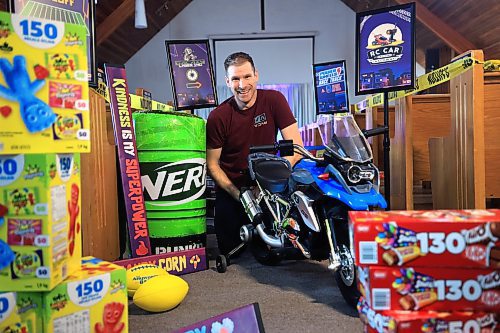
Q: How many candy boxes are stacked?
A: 7